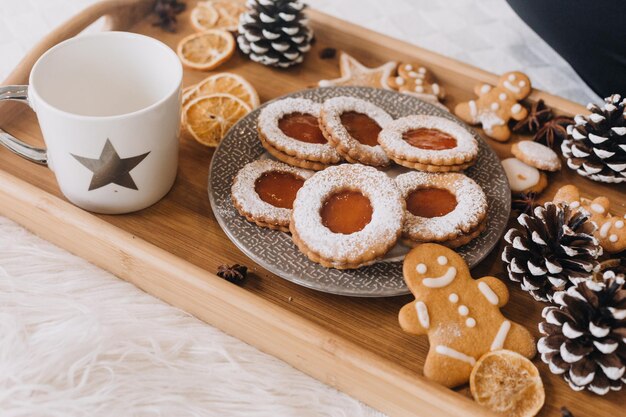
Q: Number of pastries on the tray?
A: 13